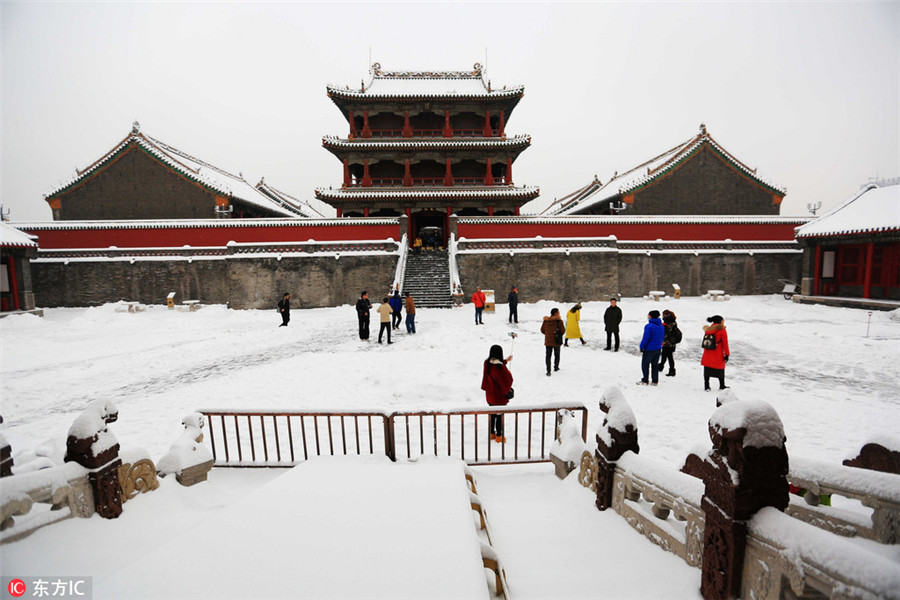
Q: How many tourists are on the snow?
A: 14